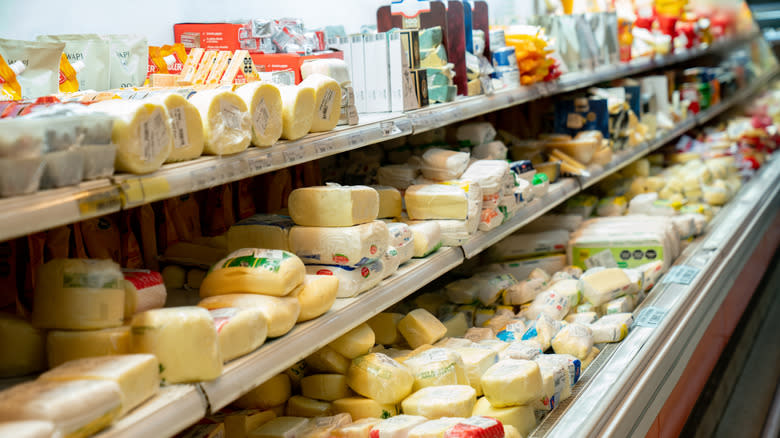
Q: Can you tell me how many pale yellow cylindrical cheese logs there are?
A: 6